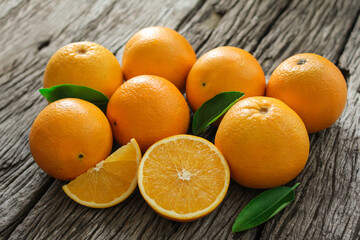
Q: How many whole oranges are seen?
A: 7